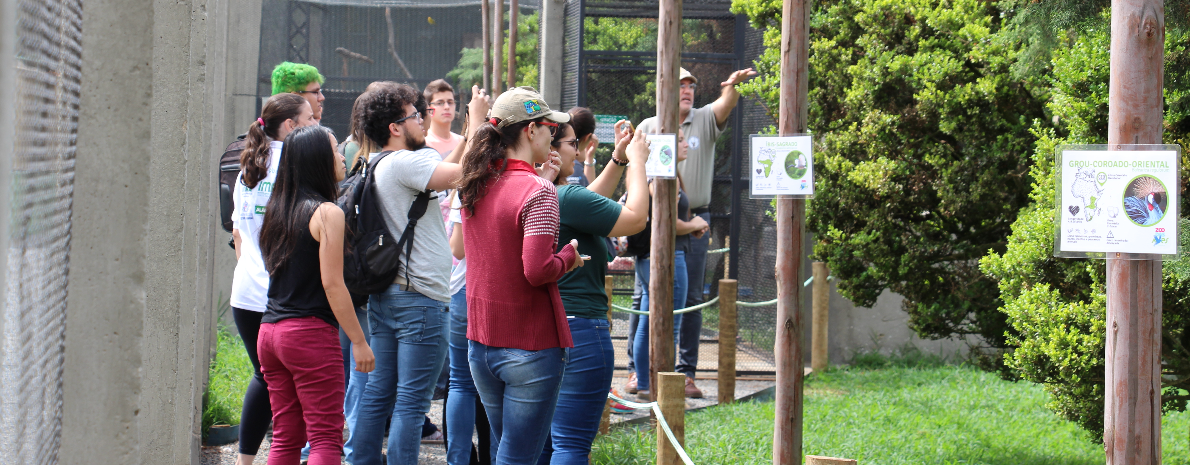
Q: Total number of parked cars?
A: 0